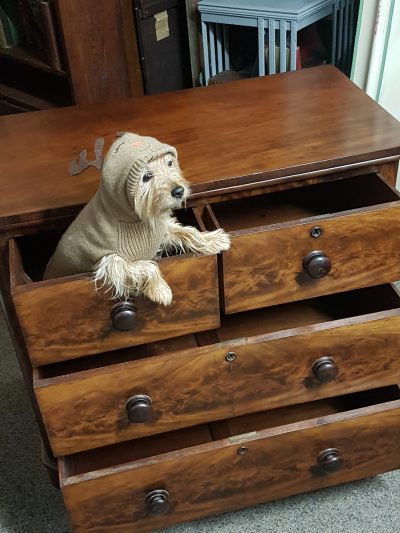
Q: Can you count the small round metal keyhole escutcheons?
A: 3